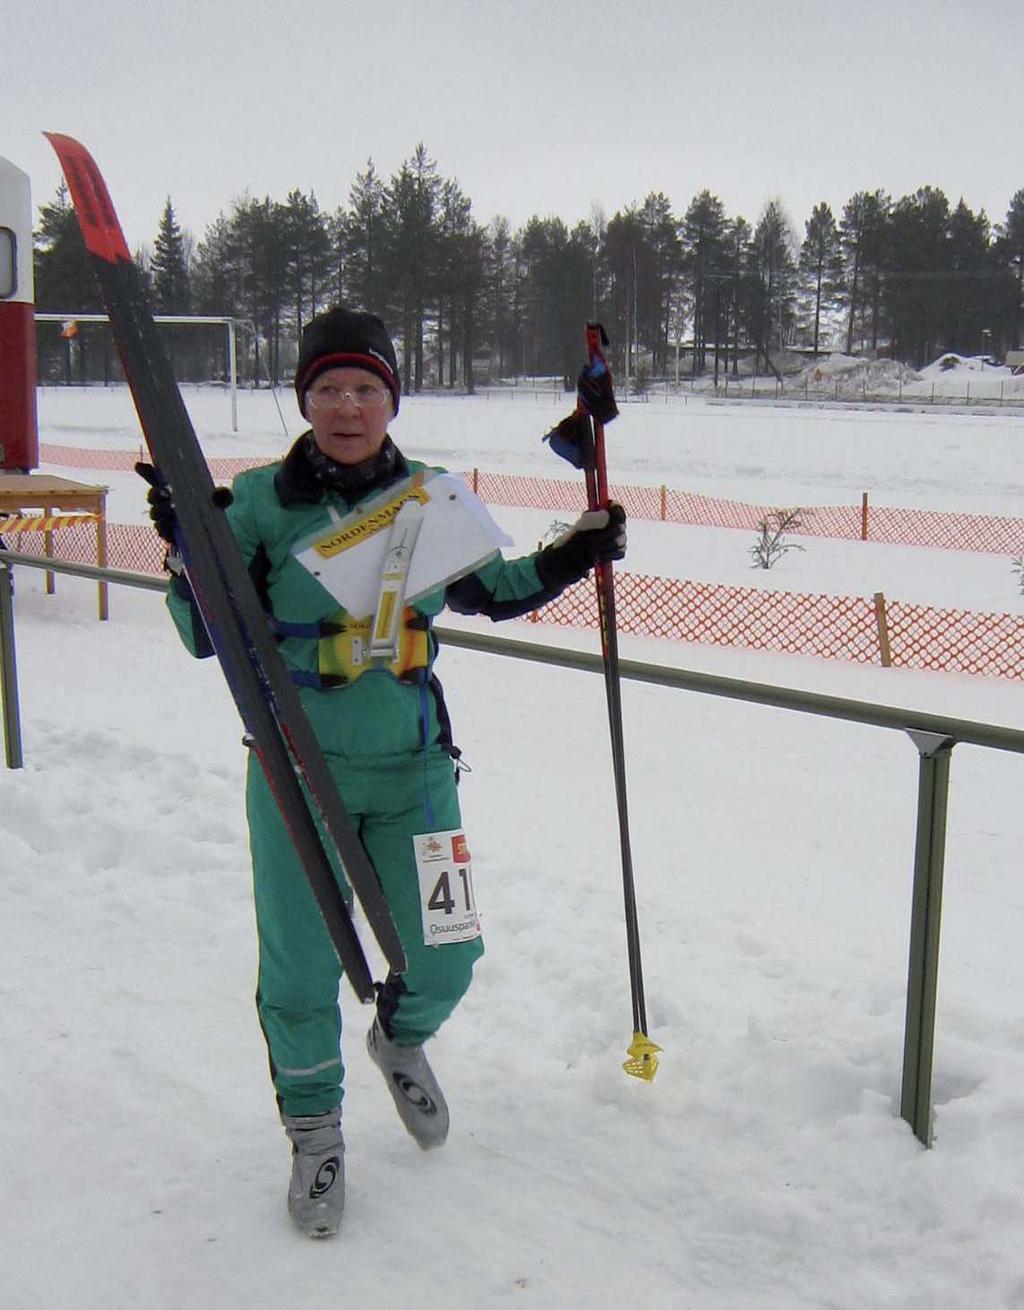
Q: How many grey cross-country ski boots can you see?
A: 2